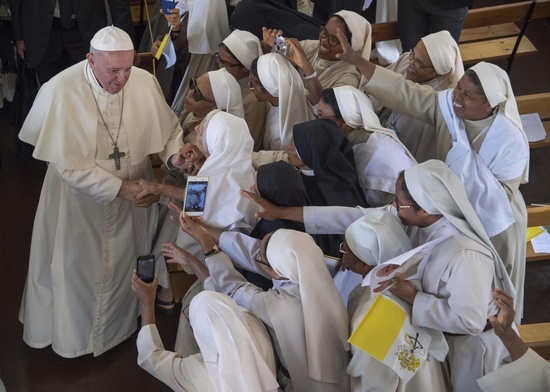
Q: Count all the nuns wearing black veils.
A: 2